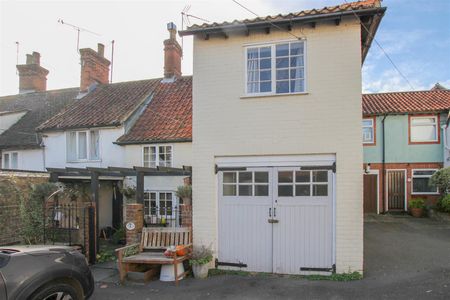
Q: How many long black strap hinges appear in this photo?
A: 4